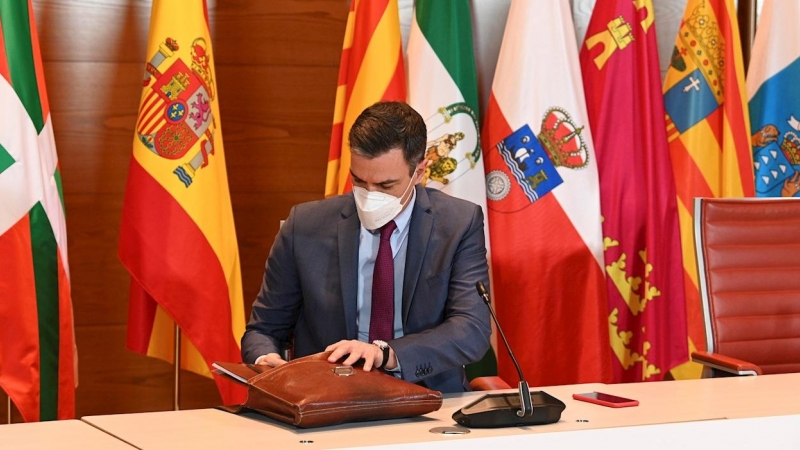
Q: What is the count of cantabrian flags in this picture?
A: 1